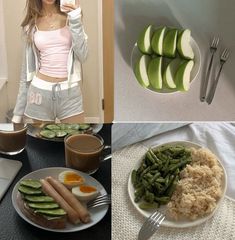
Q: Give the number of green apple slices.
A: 8